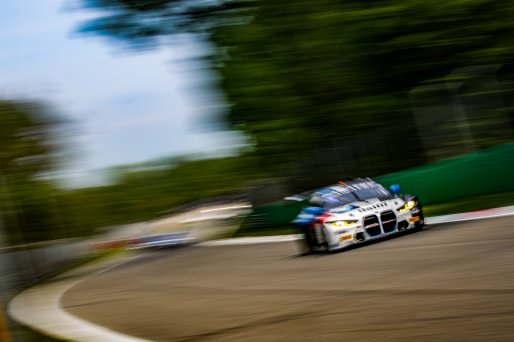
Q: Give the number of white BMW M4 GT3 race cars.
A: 1